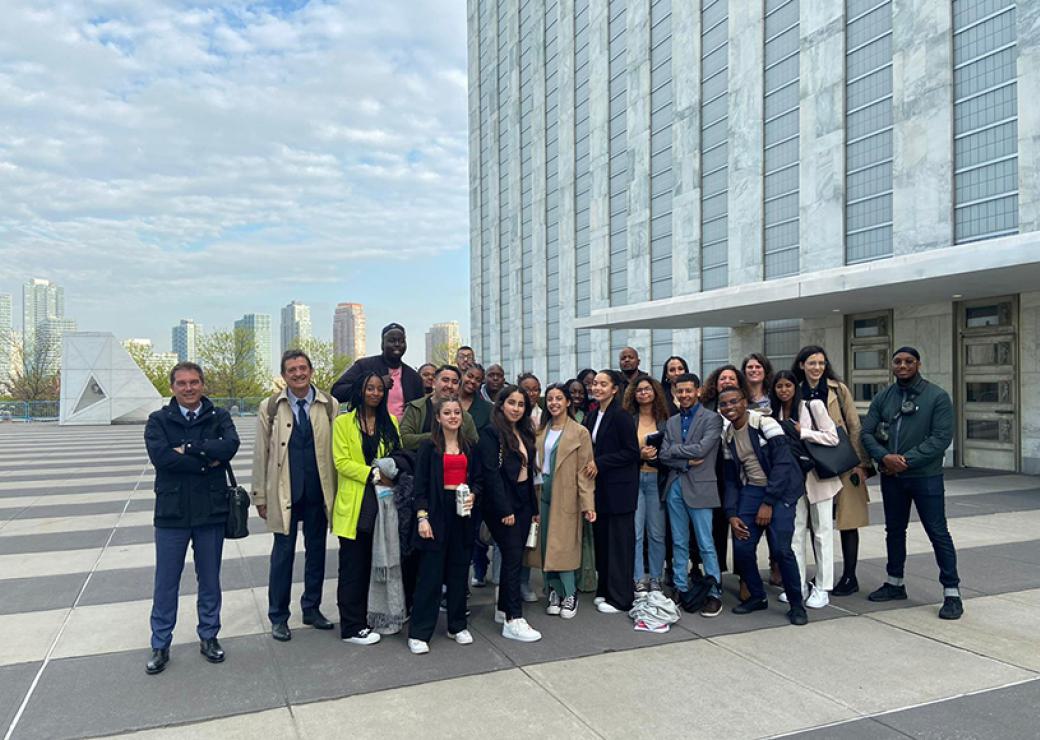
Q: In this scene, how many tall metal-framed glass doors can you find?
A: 2